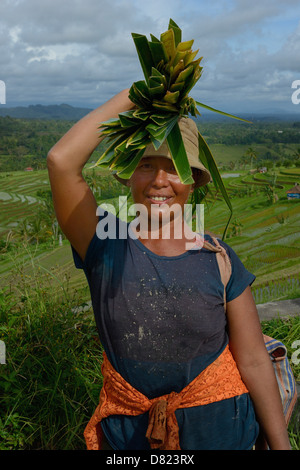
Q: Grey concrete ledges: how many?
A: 1